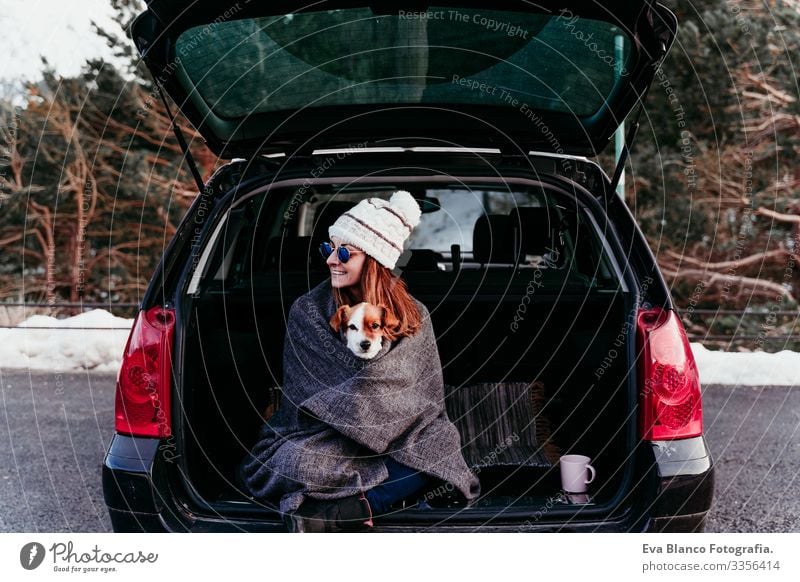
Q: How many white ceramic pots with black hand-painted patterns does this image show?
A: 0